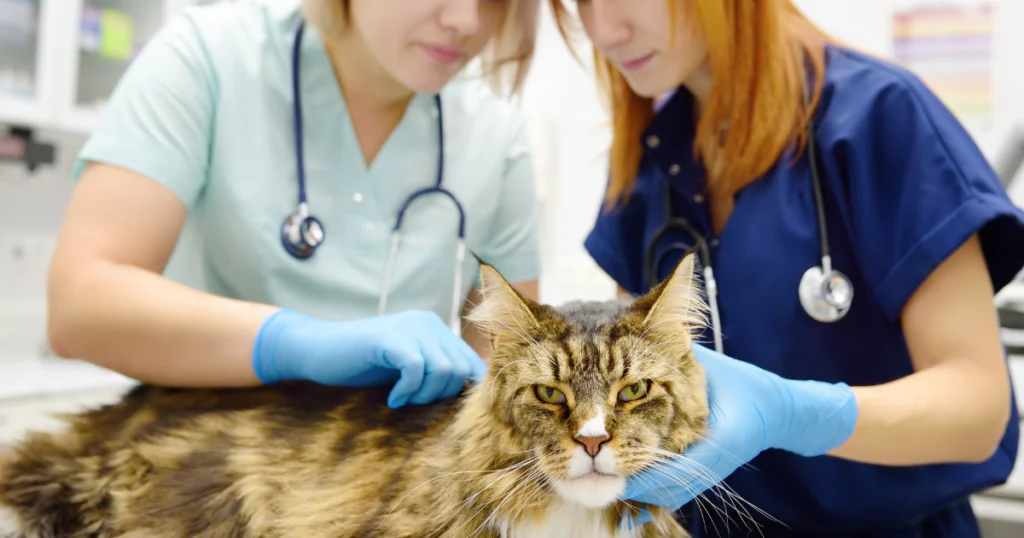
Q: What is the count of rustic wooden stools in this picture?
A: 0